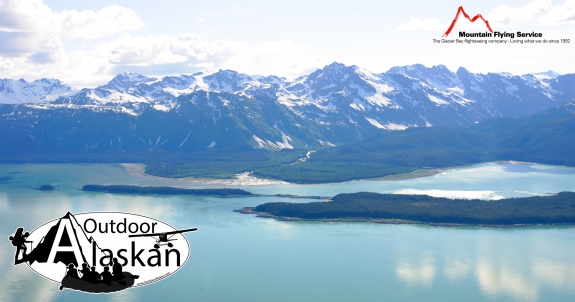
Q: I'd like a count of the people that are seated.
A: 5